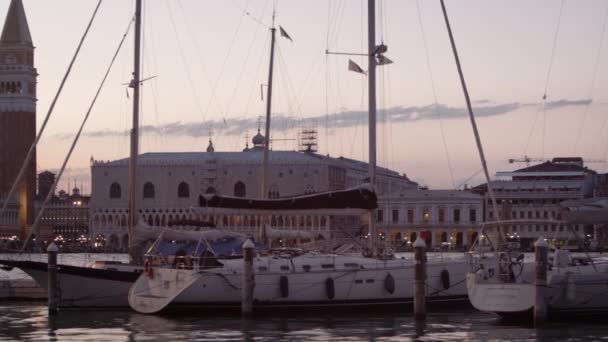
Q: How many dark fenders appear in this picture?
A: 4